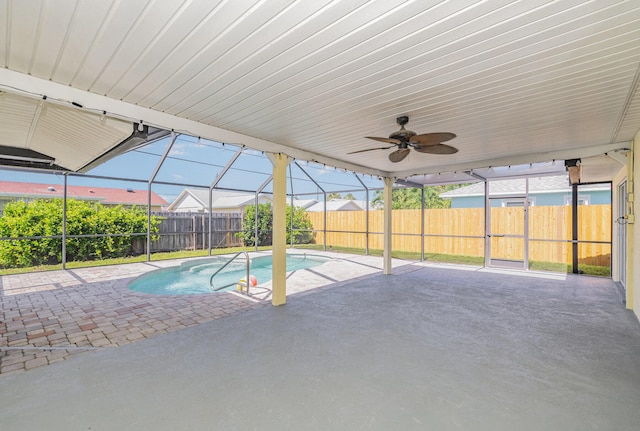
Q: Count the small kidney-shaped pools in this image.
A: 1